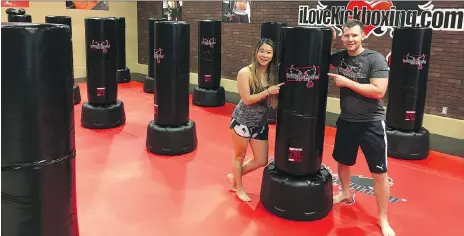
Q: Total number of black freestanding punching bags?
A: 11